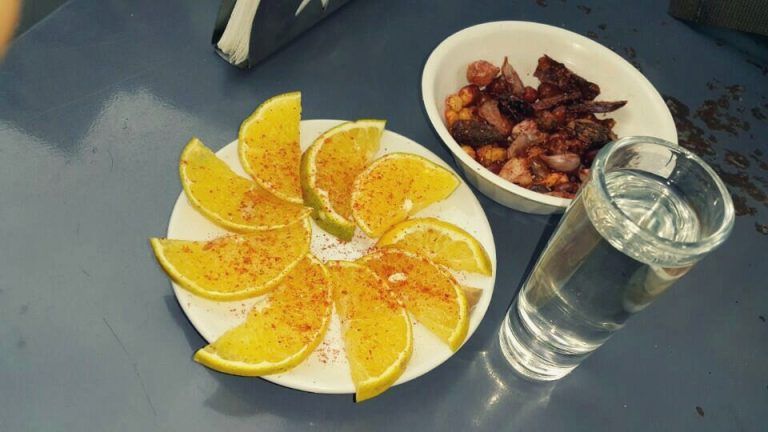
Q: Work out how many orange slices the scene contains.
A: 9